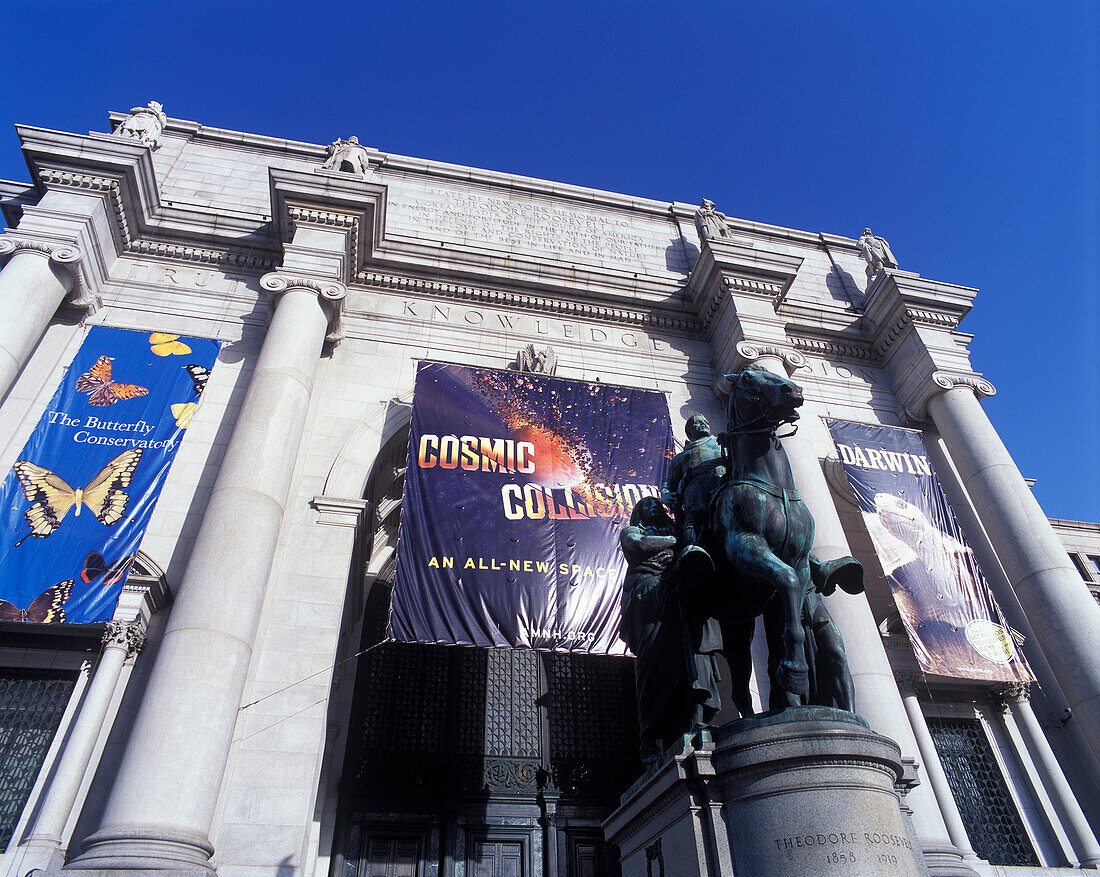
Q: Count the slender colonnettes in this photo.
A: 3